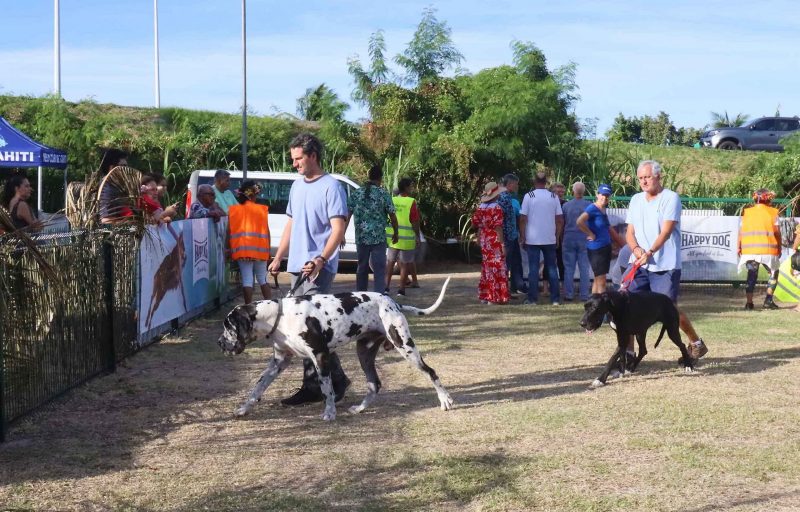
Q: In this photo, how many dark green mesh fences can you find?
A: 1